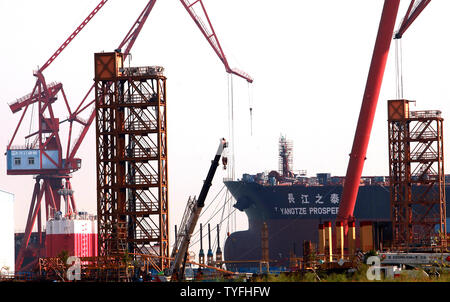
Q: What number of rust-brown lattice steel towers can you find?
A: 2